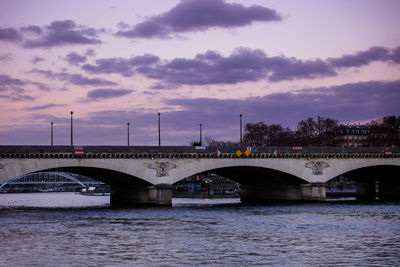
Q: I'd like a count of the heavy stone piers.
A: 2